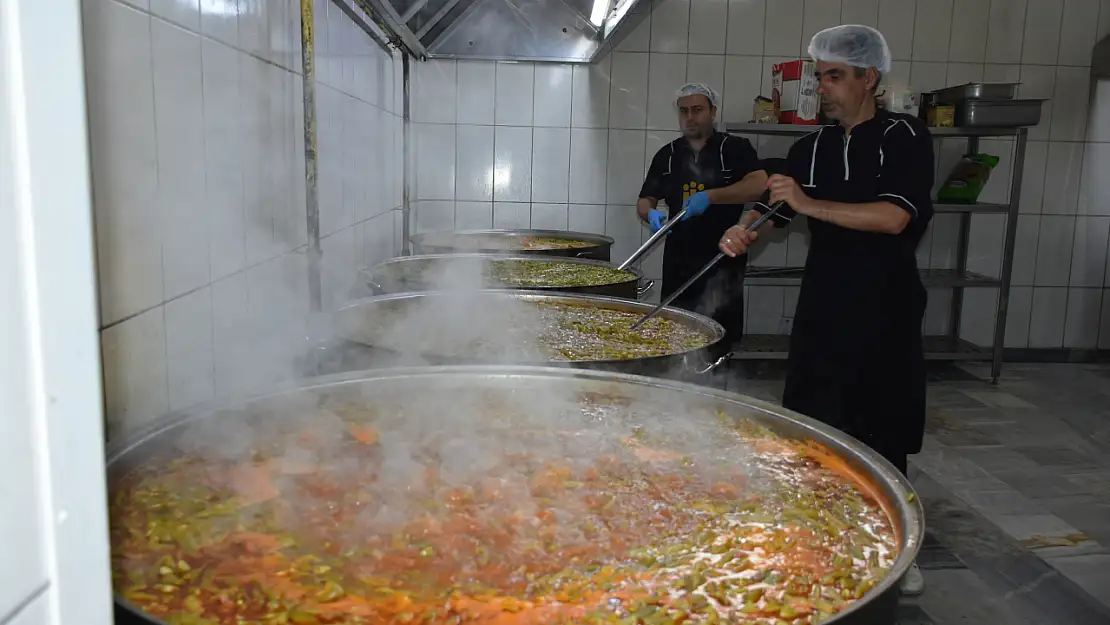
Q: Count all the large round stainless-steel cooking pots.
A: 4